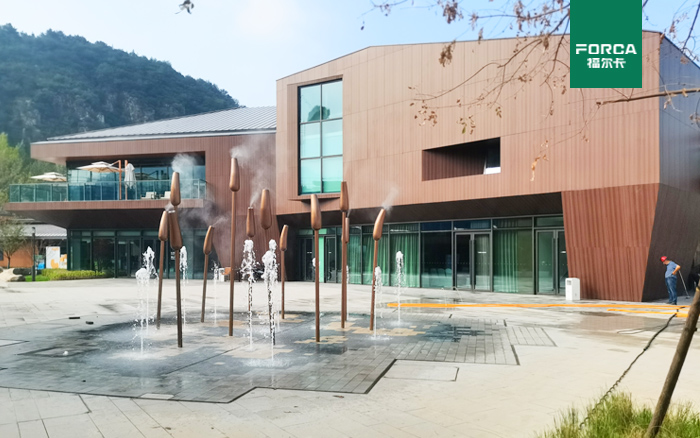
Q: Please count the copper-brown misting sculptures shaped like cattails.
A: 12